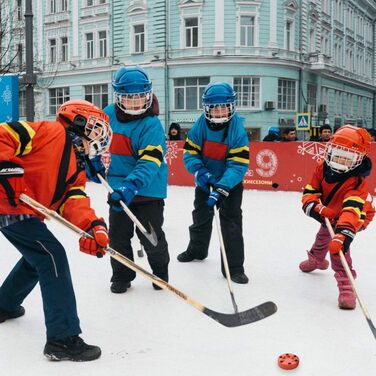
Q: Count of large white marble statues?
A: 0